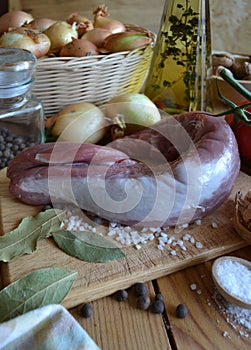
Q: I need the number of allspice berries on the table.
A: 7